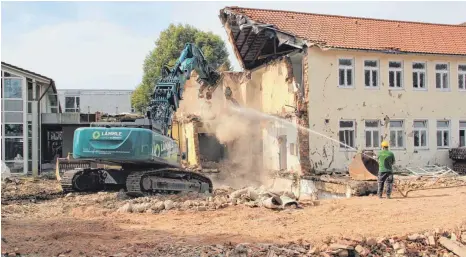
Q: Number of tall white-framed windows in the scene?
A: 12